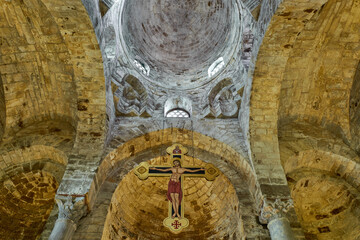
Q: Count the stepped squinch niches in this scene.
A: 2